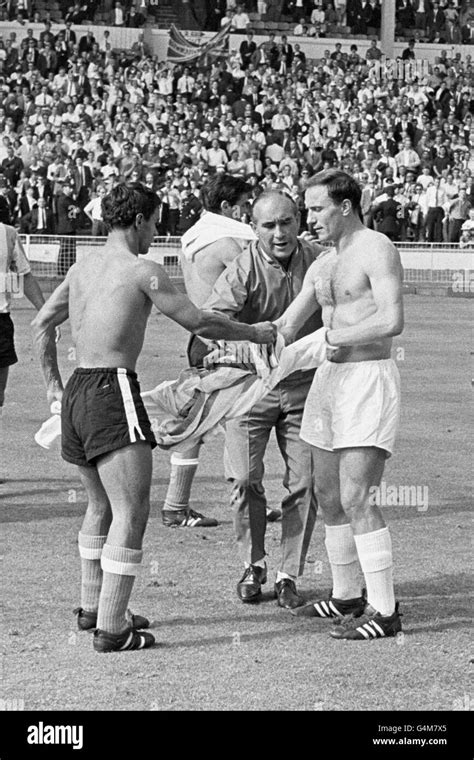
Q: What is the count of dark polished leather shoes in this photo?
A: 2